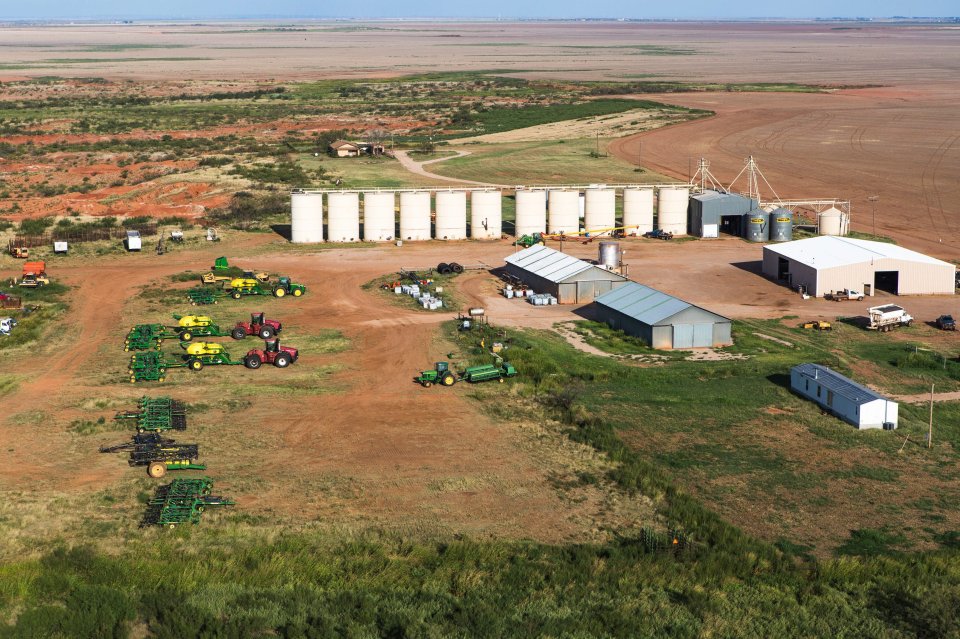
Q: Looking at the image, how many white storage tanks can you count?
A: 11